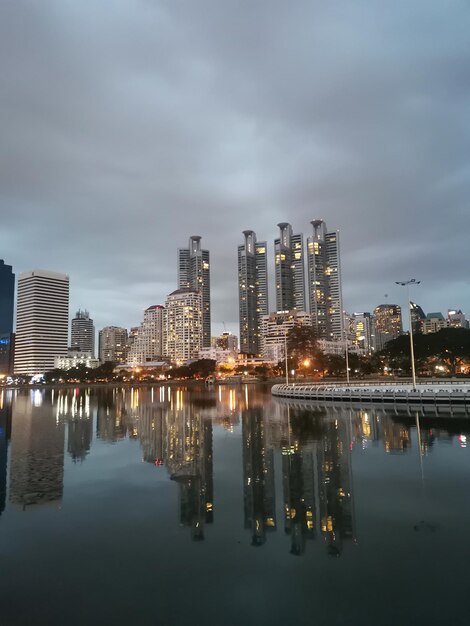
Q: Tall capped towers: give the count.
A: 4